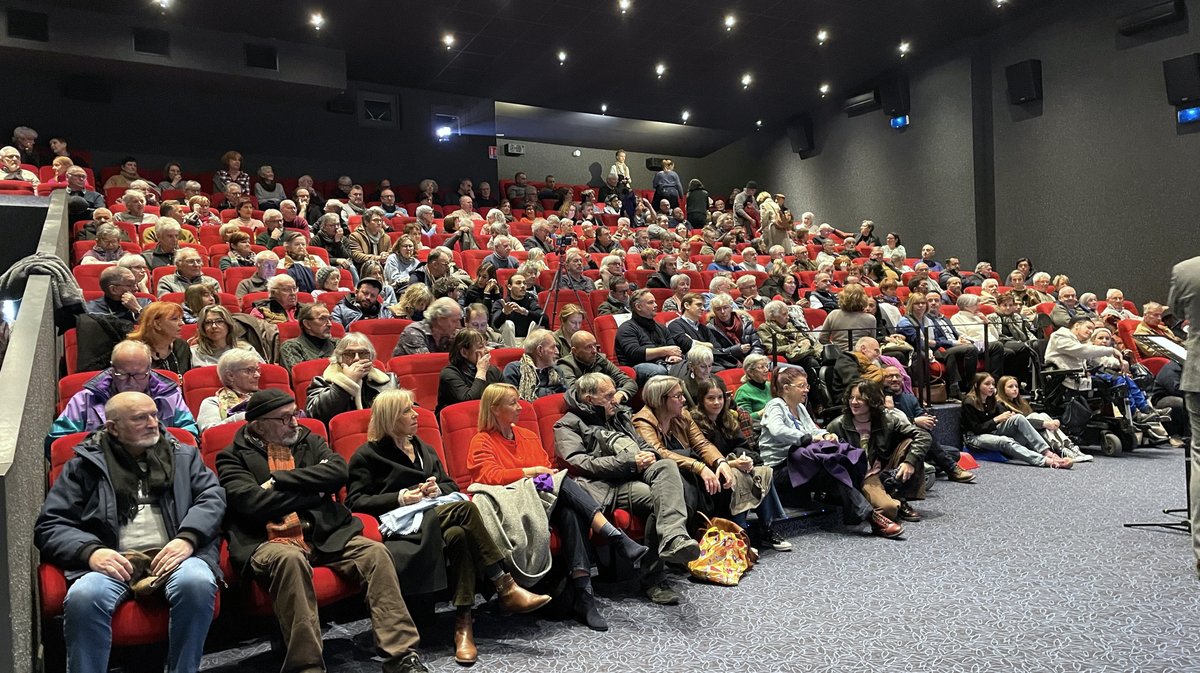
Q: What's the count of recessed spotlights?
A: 15